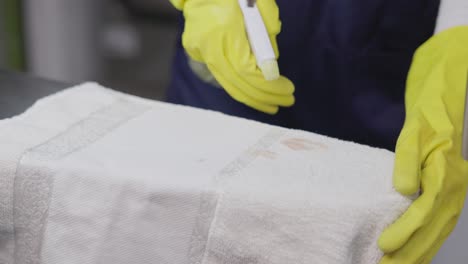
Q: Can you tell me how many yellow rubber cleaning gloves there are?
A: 2